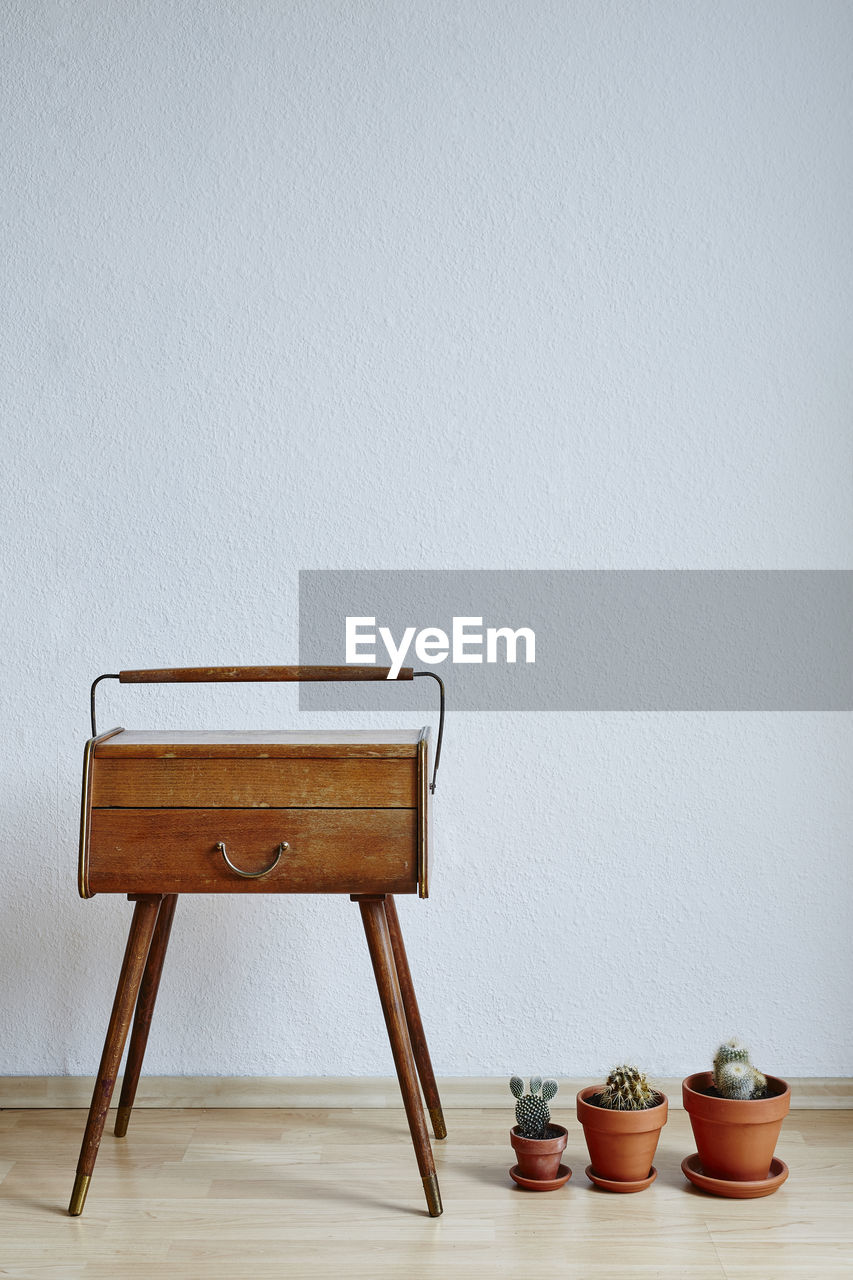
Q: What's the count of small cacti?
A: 3